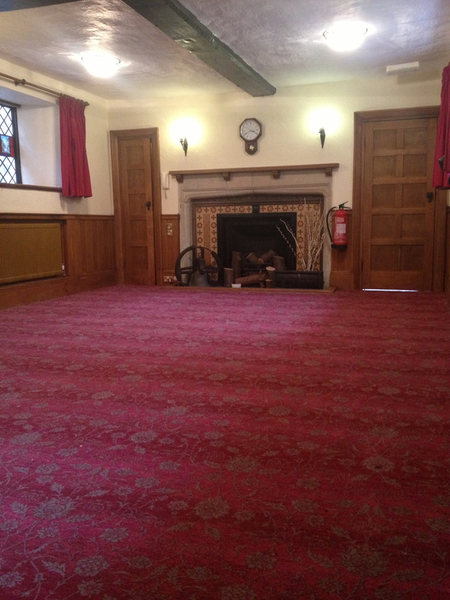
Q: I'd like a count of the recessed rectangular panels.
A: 15